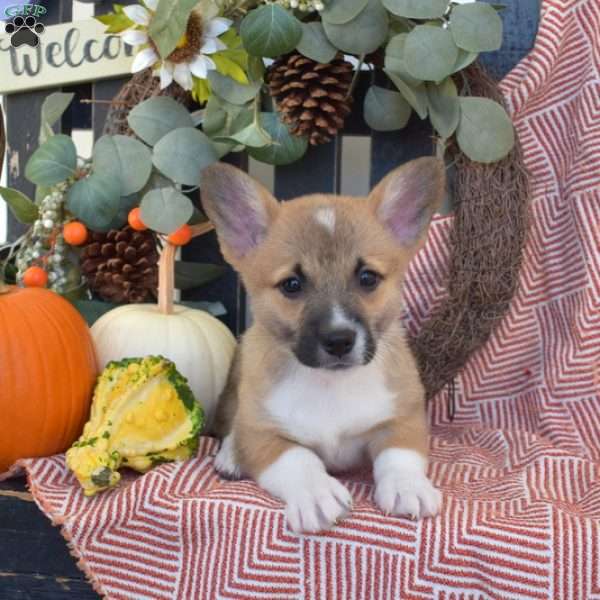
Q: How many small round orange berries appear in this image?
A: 4